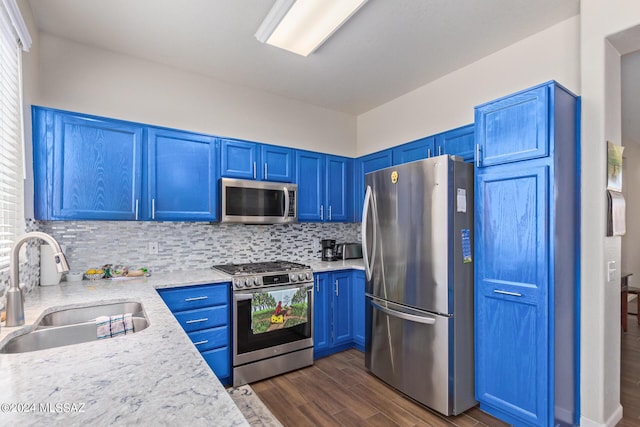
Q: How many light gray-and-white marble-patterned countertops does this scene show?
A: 2